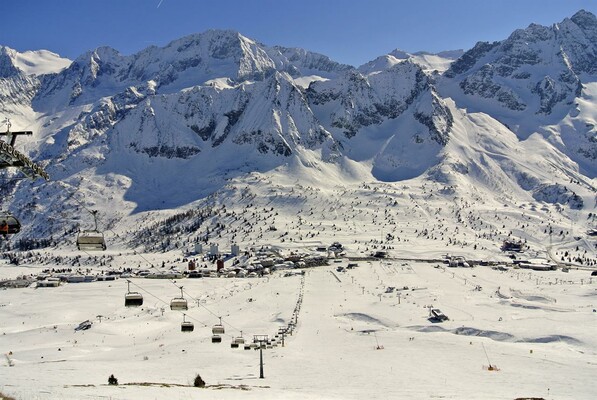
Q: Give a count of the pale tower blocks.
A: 3